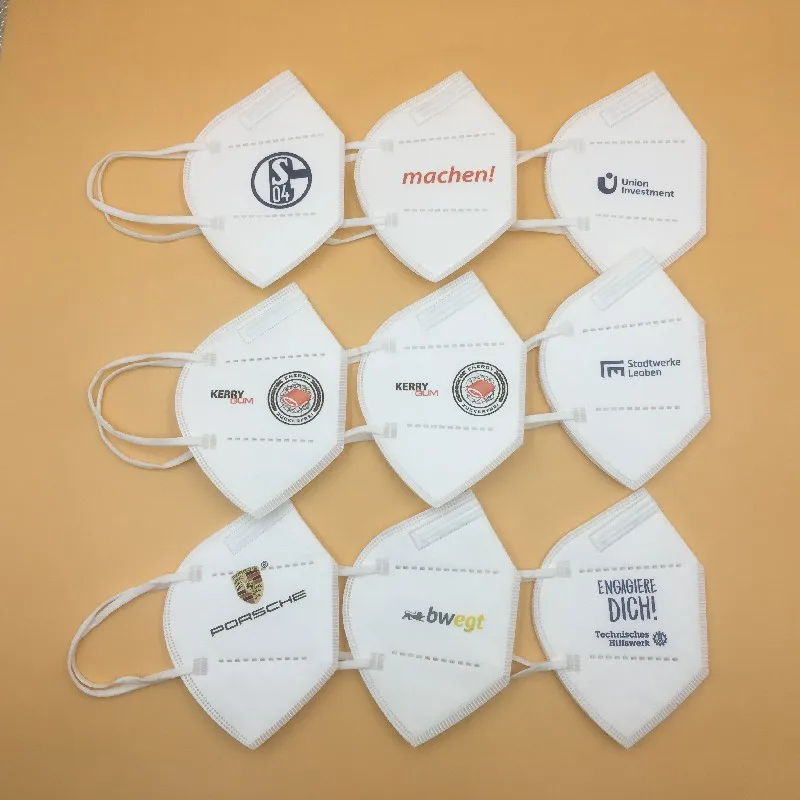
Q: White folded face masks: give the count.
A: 9